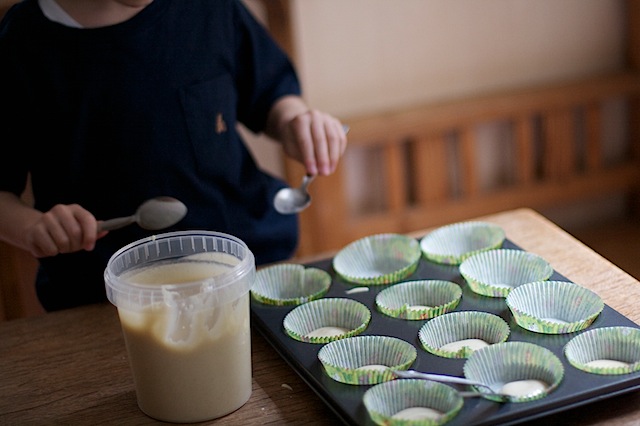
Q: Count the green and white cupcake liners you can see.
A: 12